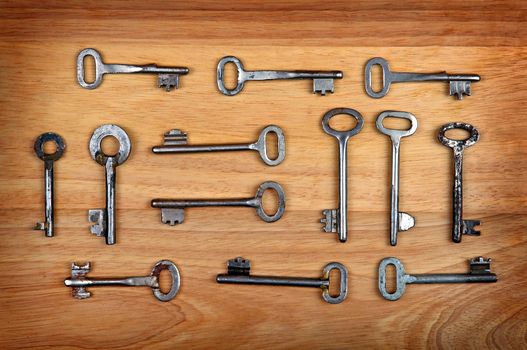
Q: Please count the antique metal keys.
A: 13